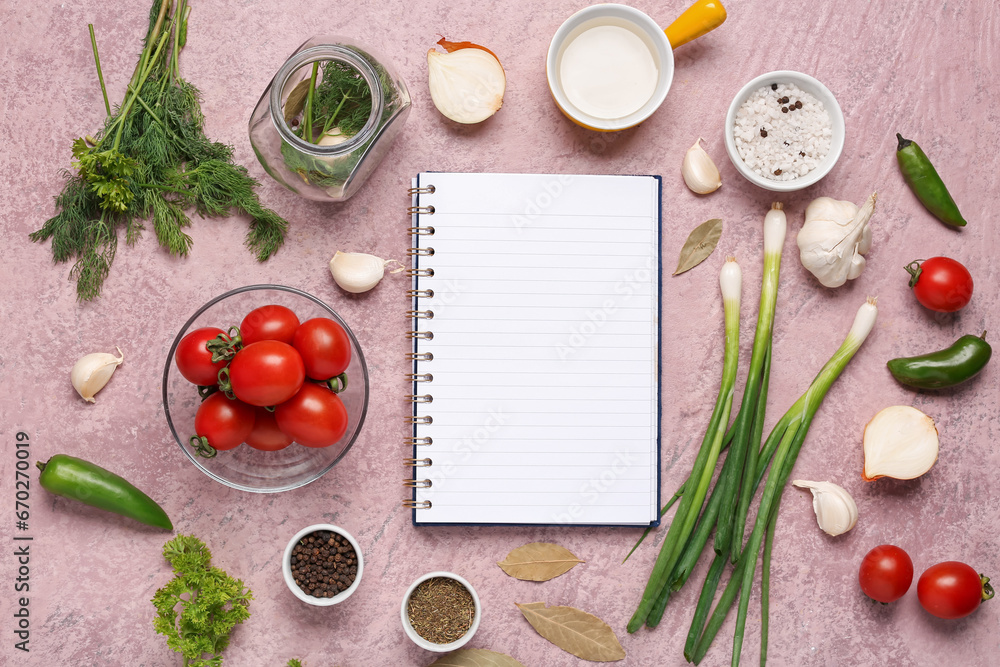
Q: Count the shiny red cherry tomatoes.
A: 10